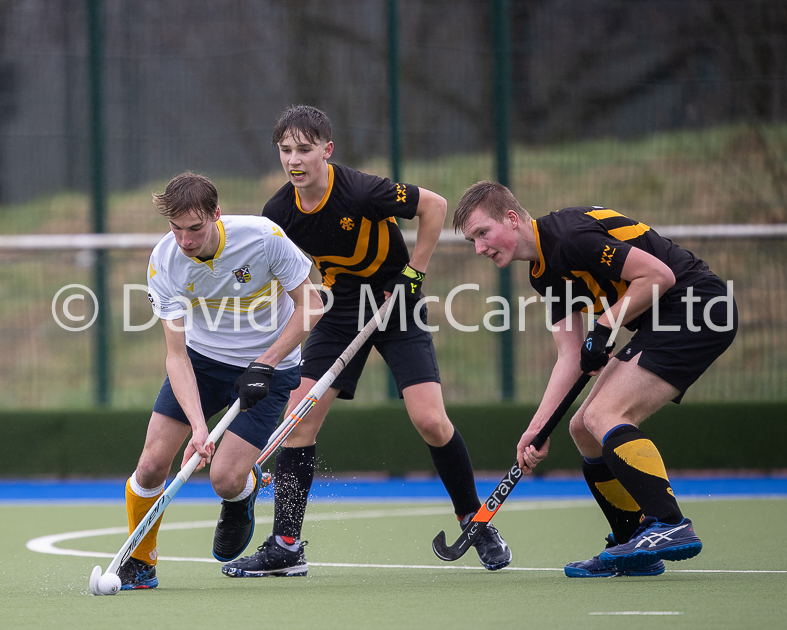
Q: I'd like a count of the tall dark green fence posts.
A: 3